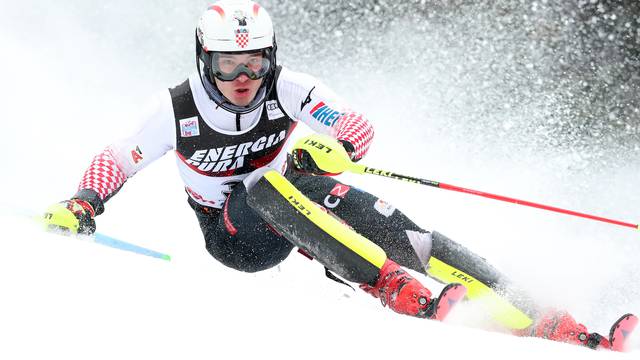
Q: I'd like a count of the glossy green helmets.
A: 0